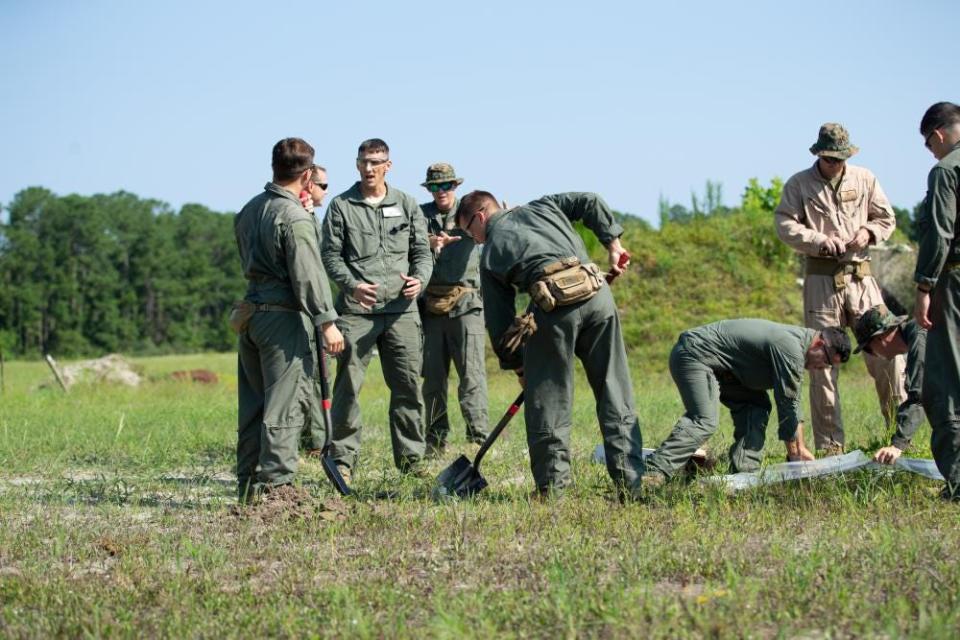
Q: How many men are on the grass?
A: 9